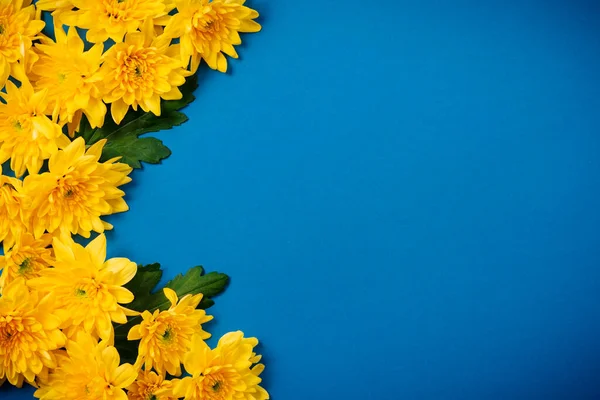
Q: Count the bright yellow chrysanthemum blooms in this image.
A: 15